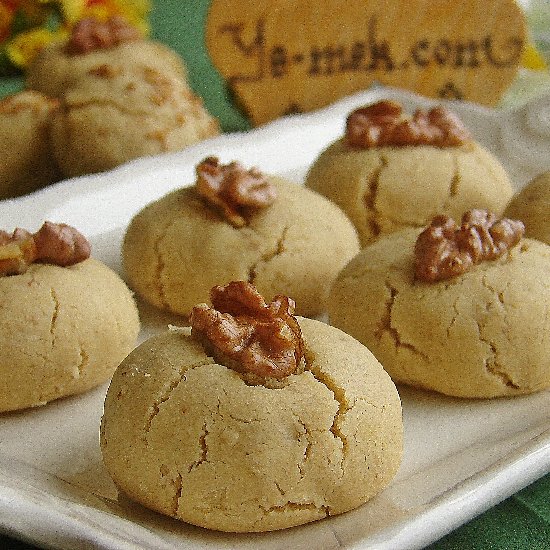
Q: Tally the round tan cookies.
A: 9